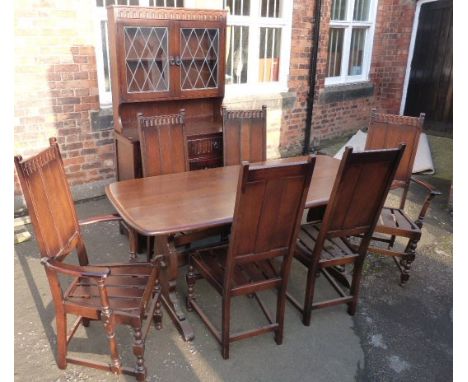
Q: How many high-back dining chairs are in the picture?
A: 6